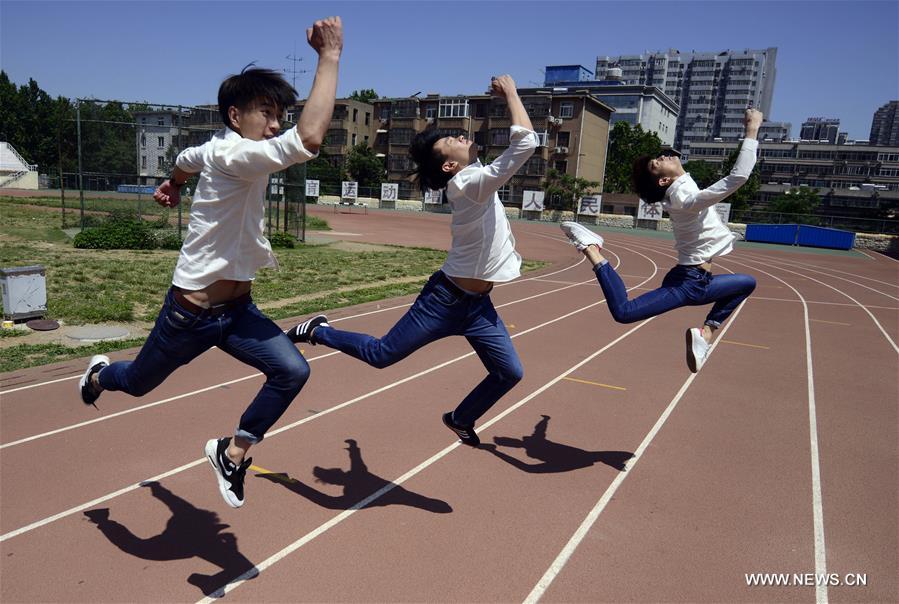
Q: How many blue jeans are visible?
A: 3